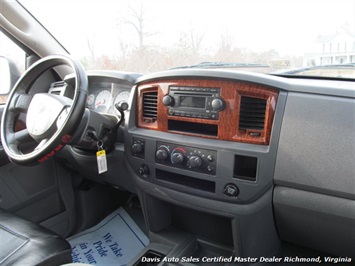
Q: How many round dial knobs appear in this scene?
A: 6